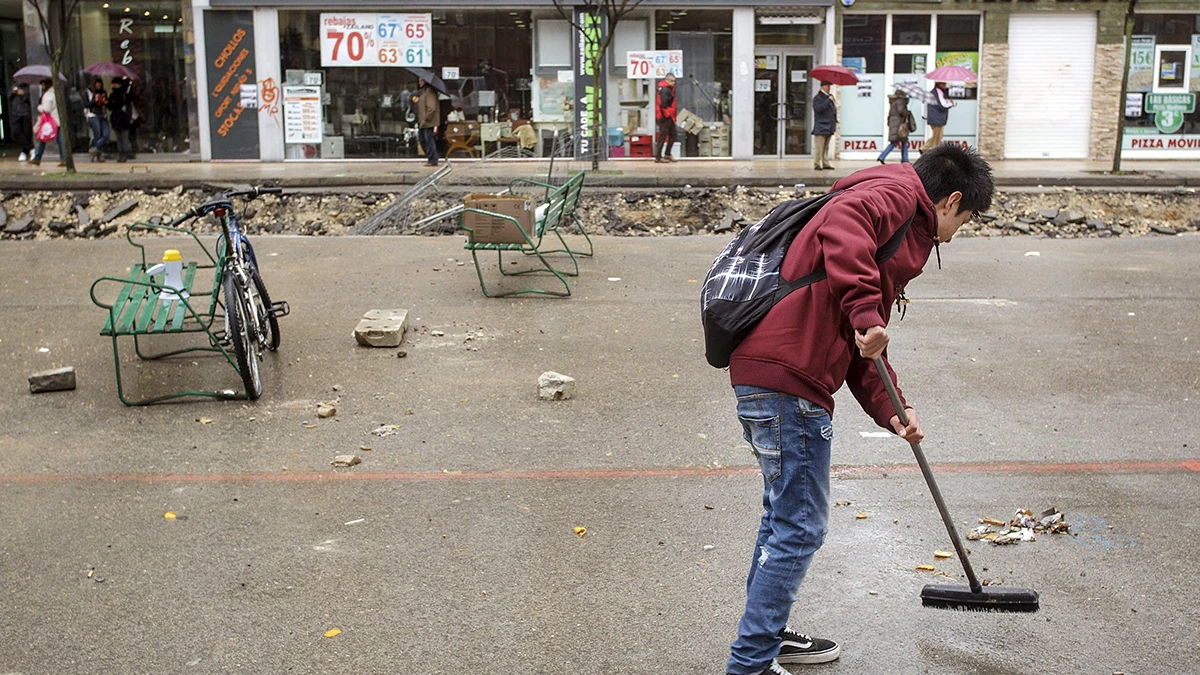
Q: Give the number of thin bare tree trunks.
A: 3